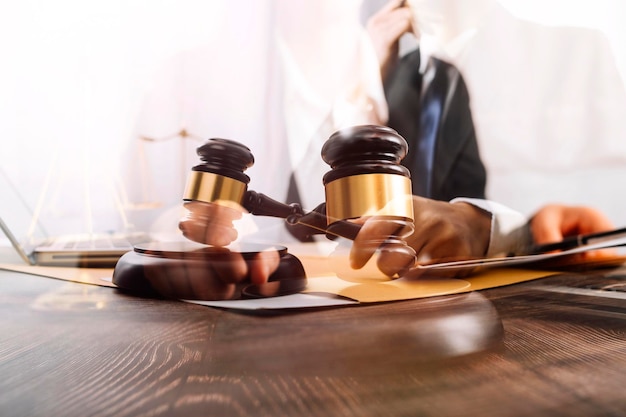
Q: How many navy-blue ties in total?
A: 1